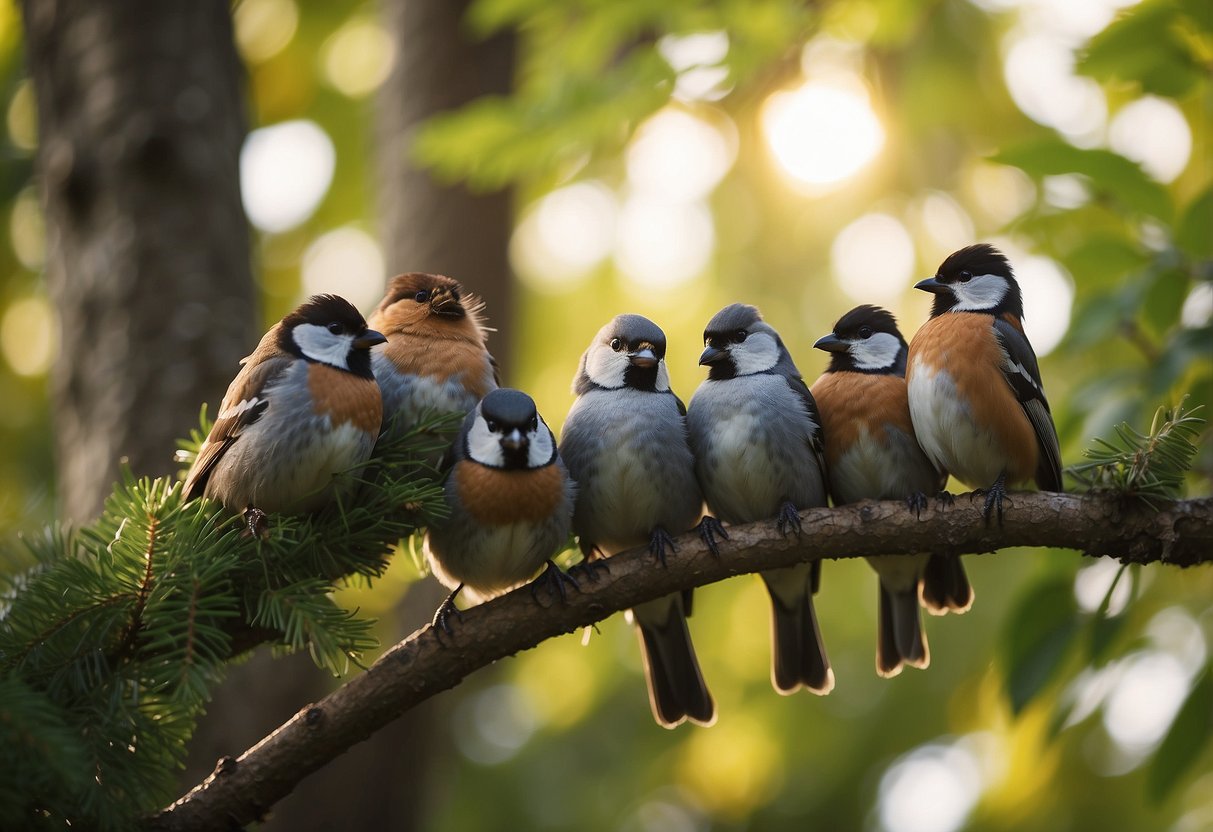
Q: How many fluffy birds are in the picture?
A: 7